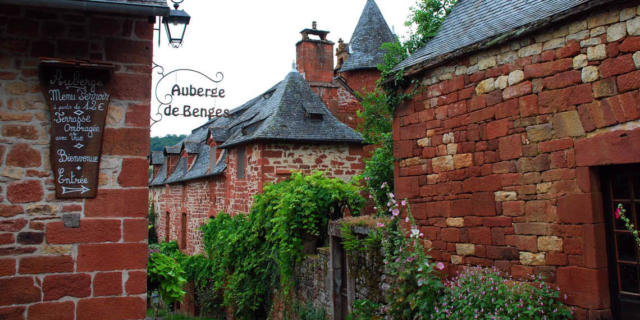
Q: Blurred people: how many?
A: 0